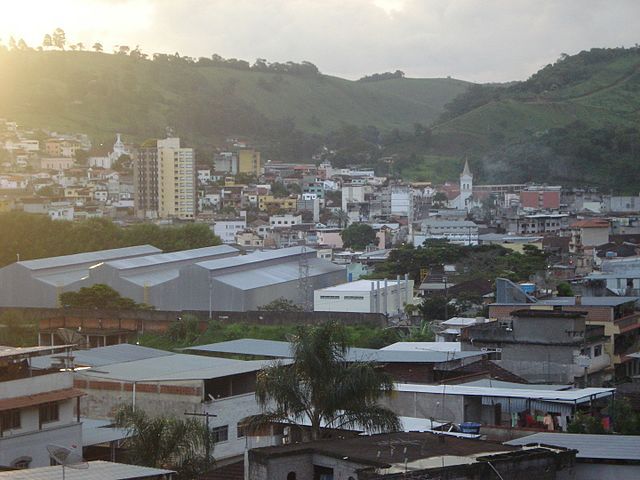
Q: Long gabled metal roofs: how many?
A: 3